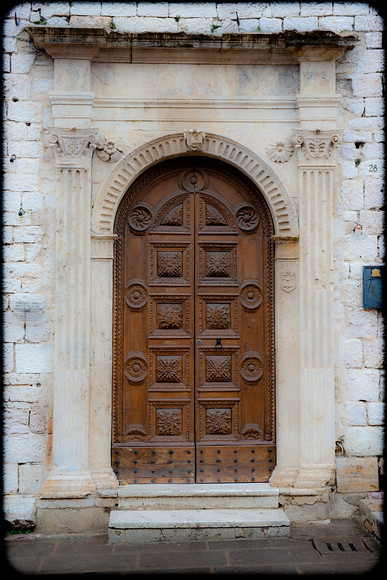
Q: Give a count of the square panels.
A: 8